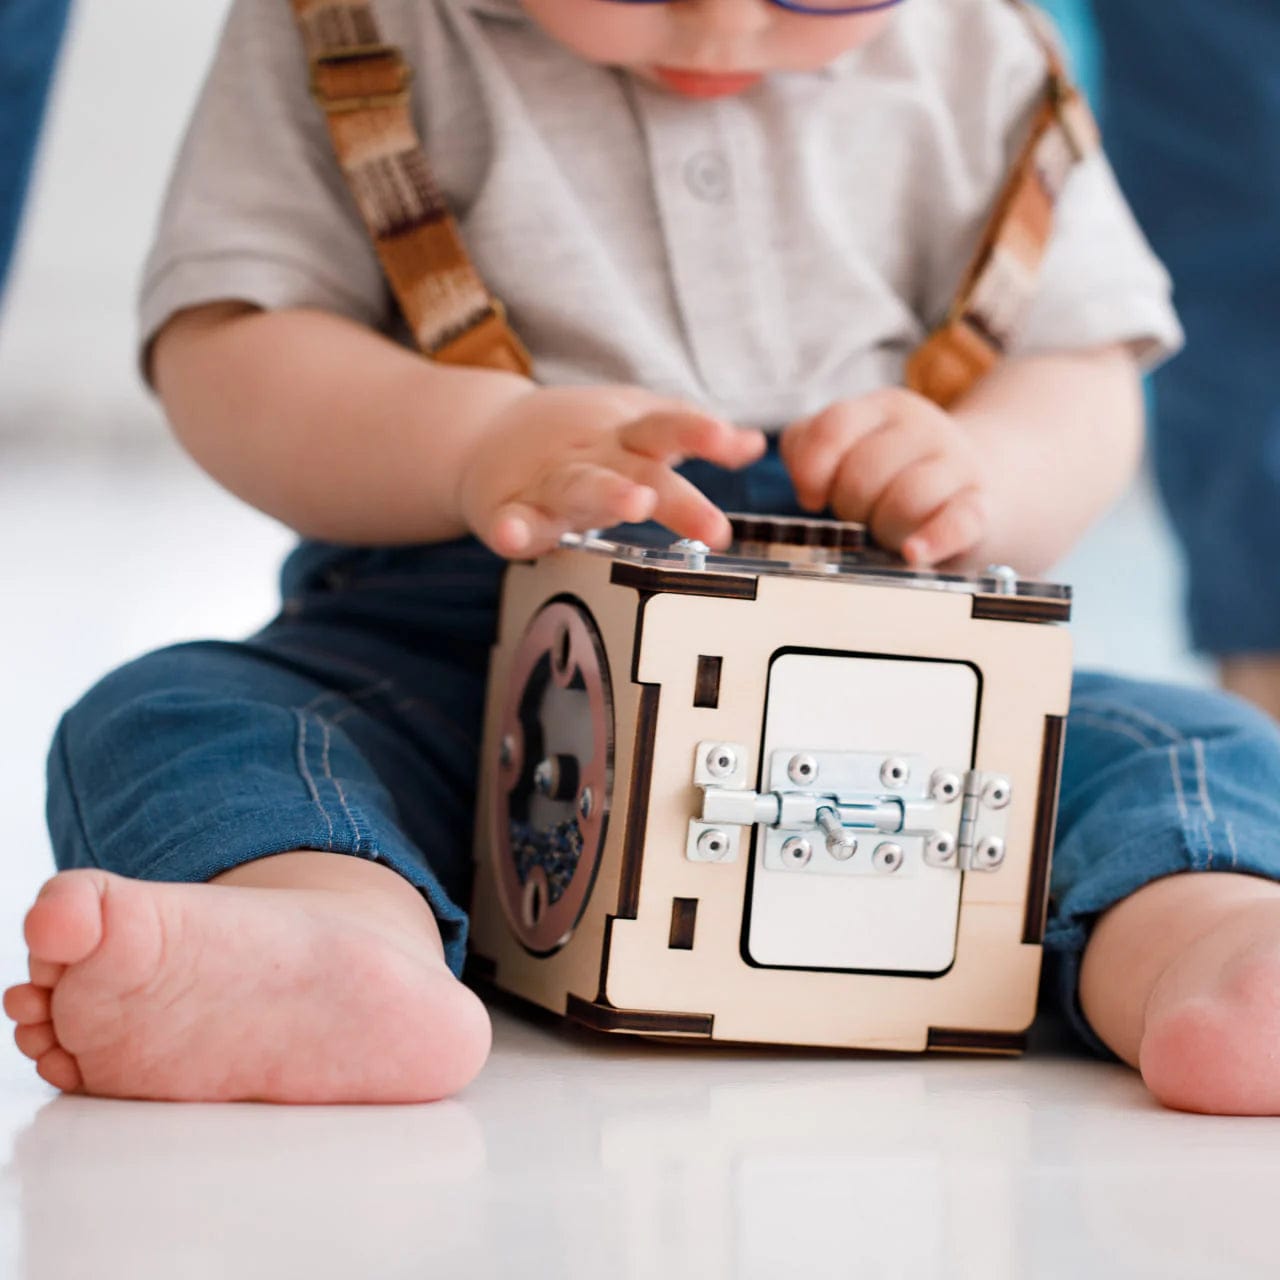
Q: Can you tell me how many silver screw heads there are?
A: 15